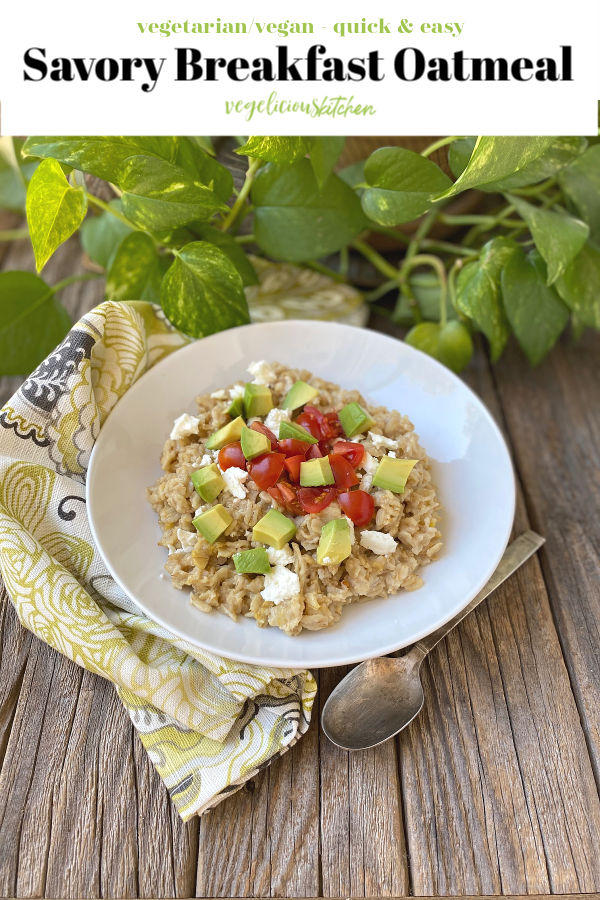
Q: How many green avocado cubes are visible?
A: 14